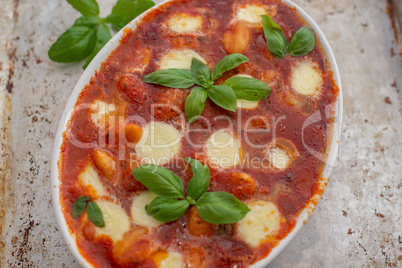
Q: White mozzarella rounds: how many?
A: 14